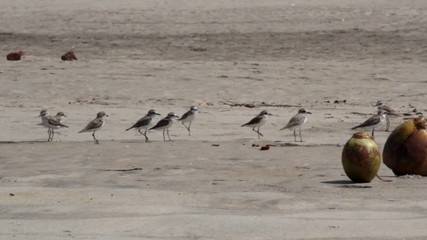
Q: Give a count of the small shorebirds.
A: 10